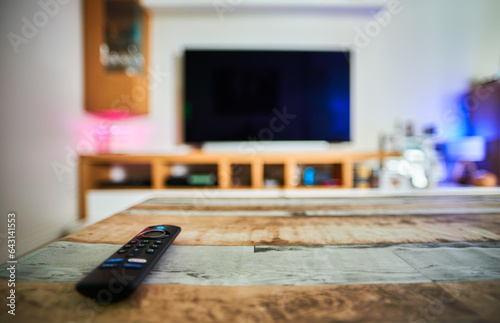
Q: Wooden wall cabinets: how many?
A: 1